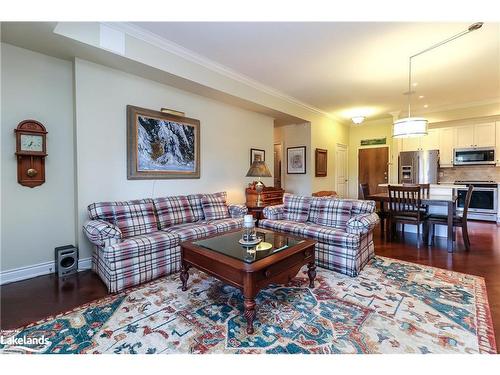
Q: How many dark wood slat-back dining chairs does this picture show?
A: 4